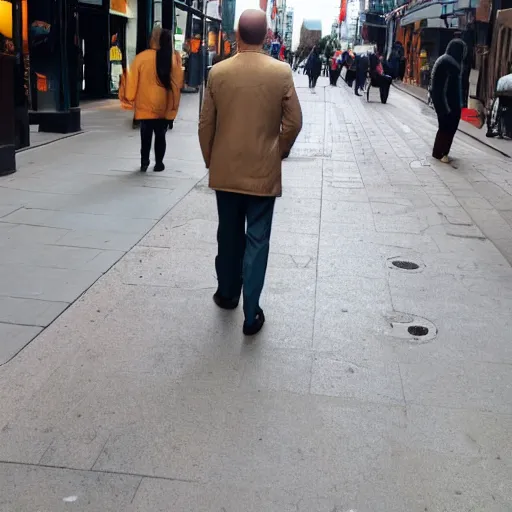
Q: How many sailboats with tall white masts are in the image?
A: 0